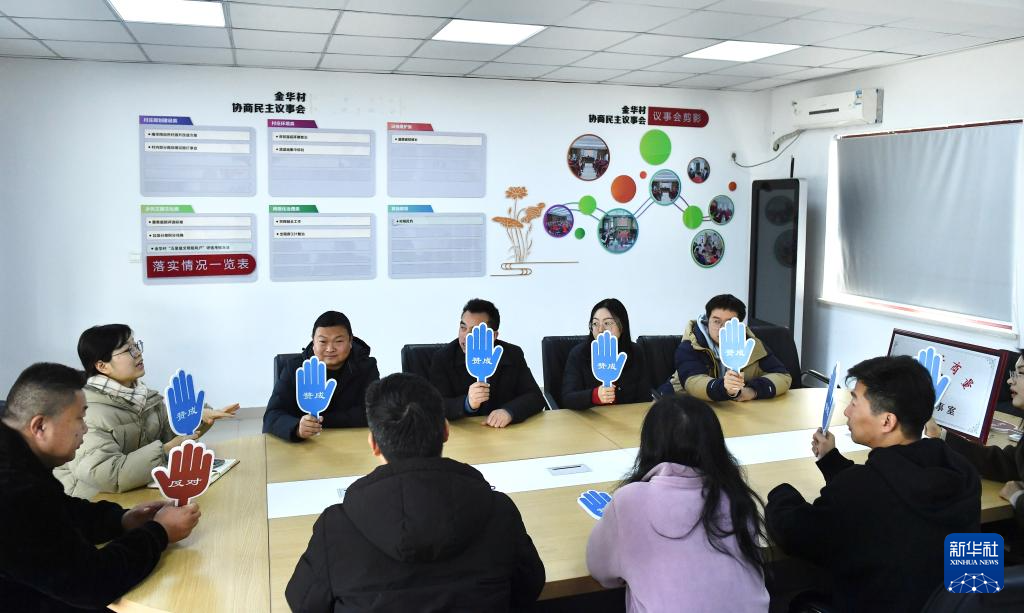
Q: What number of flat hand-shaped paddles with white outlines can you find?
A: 9